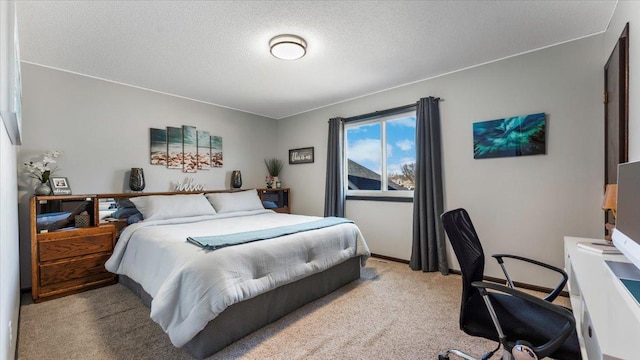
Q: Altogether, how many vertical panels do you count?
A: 5